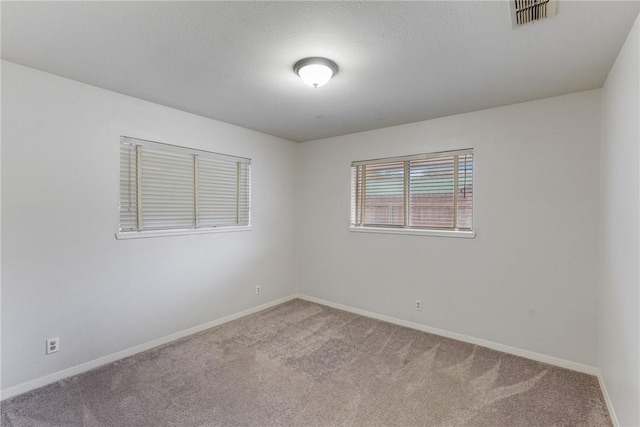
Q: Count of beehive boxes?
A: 0